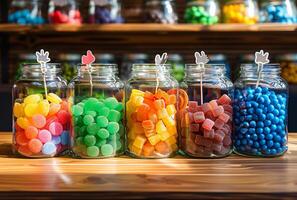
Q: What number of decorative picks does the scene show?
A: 5